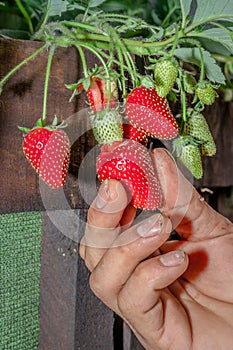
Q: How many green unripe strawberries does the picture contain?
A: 5